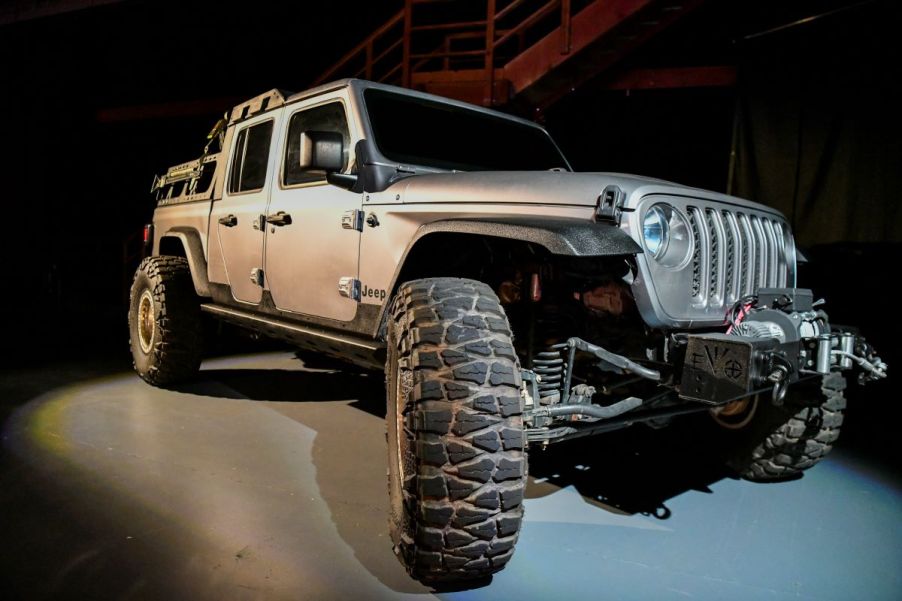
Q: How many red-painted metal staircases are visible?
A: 1